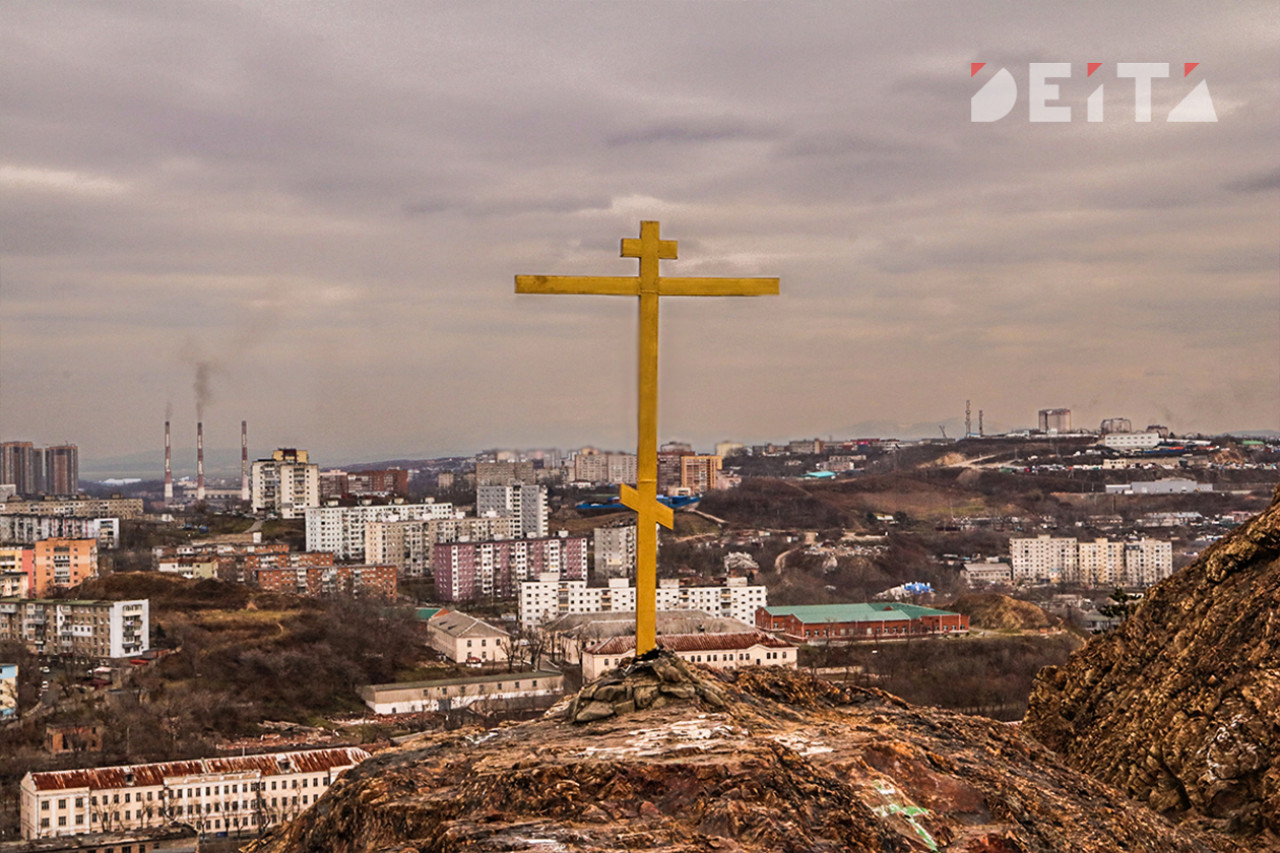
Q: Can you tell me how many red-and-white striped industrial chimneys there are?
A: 3